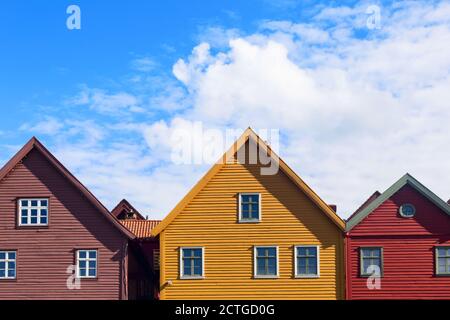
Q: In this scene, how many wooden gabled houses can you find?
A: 3